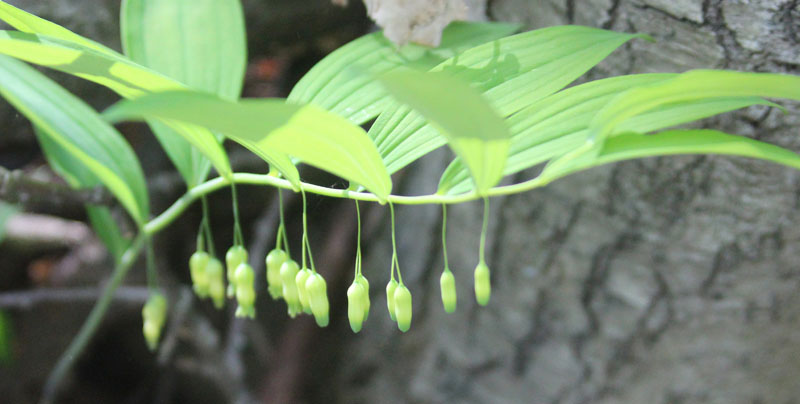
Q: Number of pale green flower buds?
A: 15